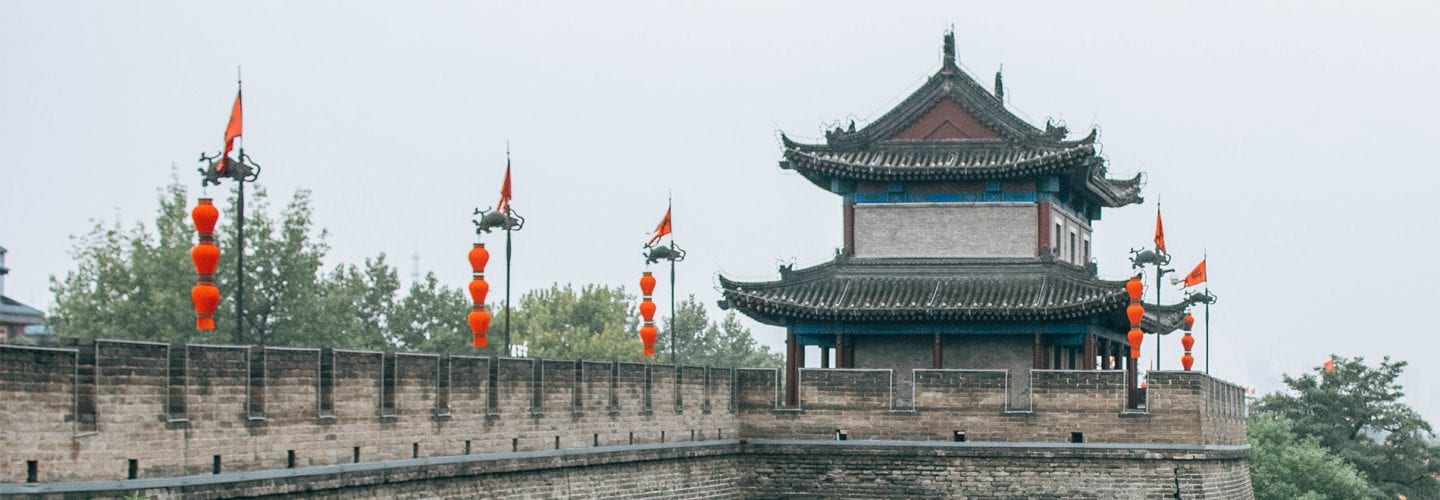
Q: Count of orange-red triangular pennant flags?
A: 5